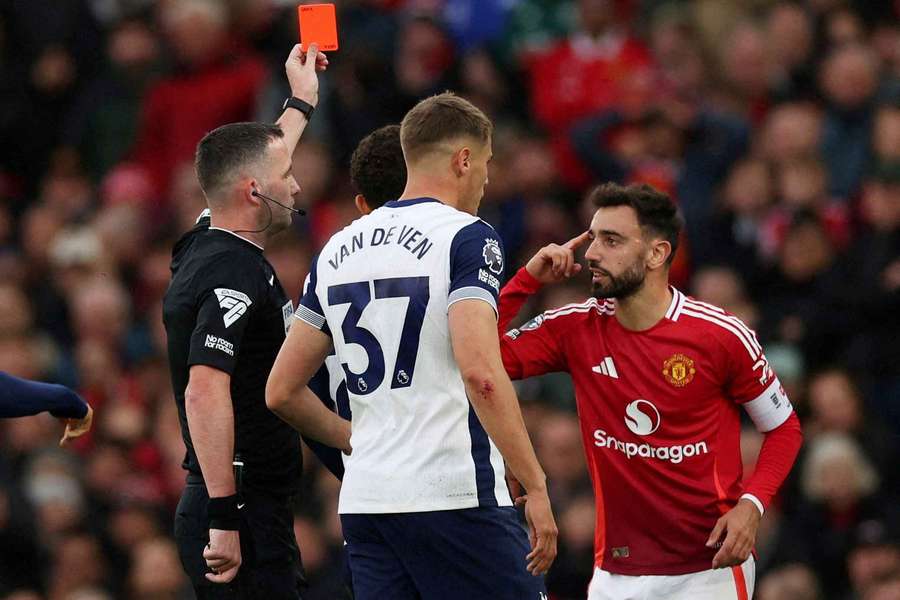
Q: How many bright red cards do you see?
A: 1